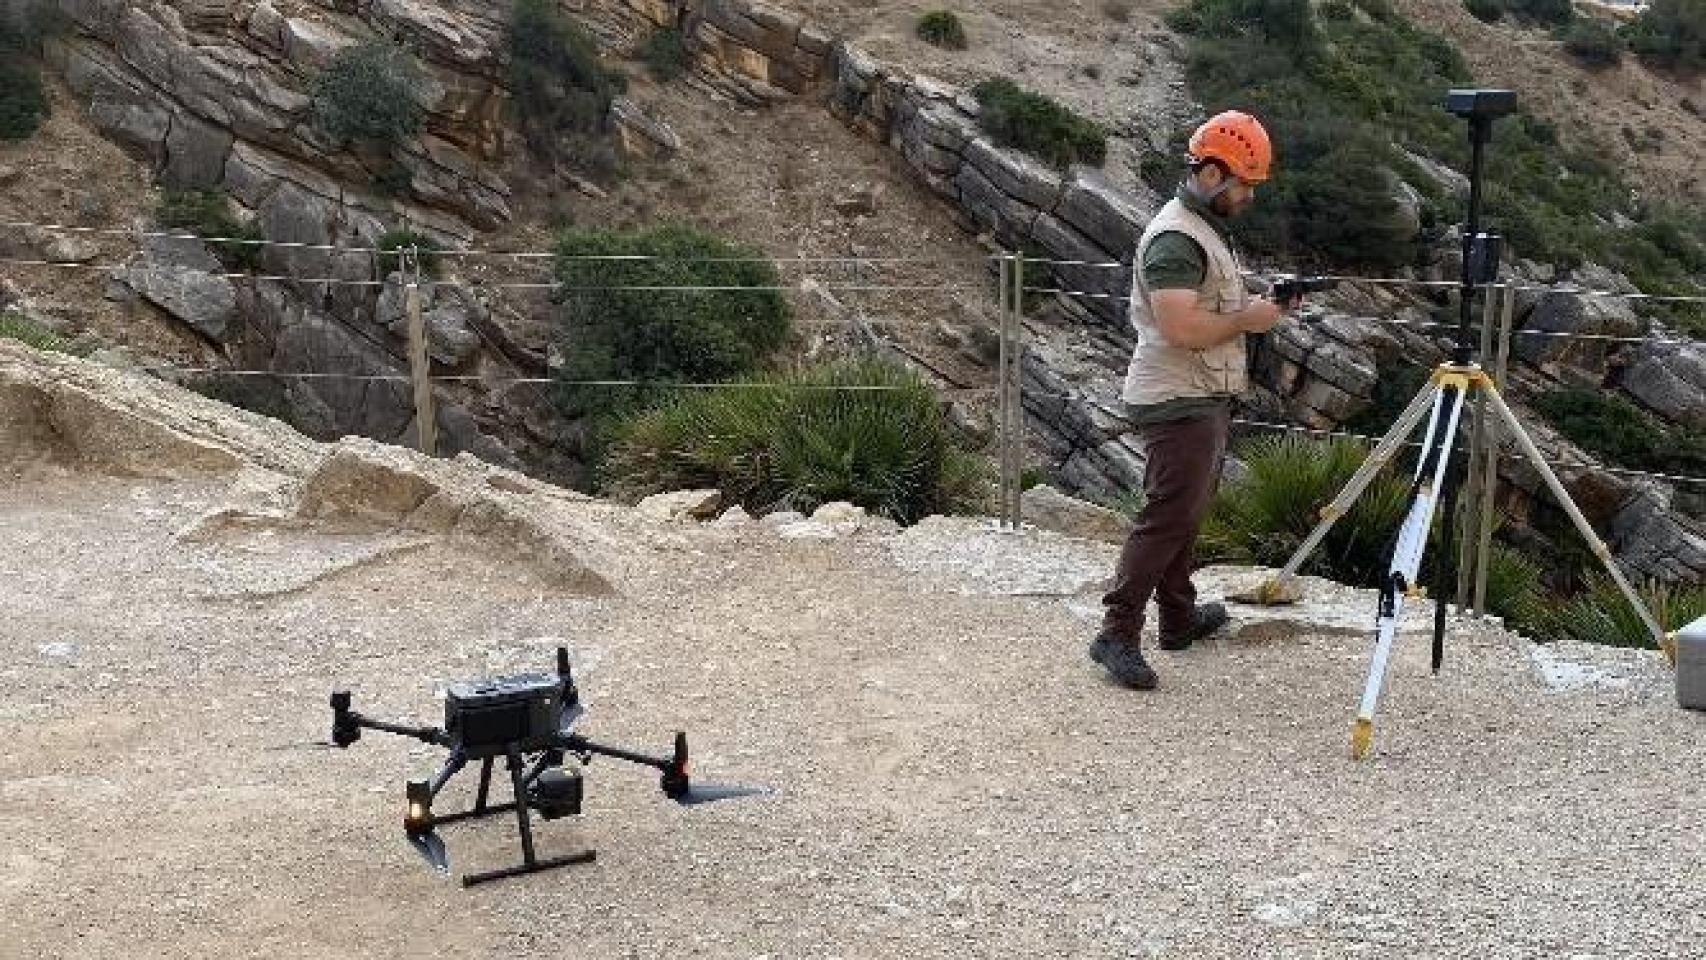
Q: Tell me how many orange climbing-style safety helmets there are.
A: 1